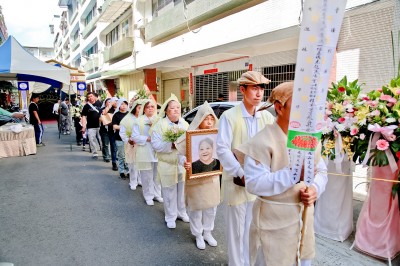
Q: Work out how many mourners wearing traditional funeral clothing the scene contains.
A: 6